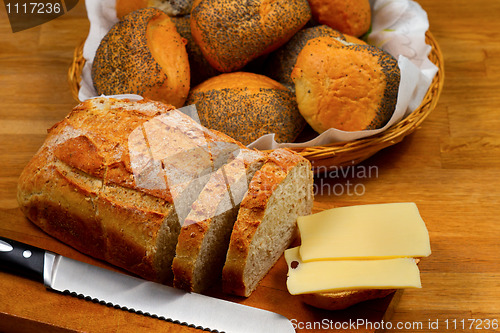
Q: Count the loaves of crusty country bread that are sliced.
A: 1